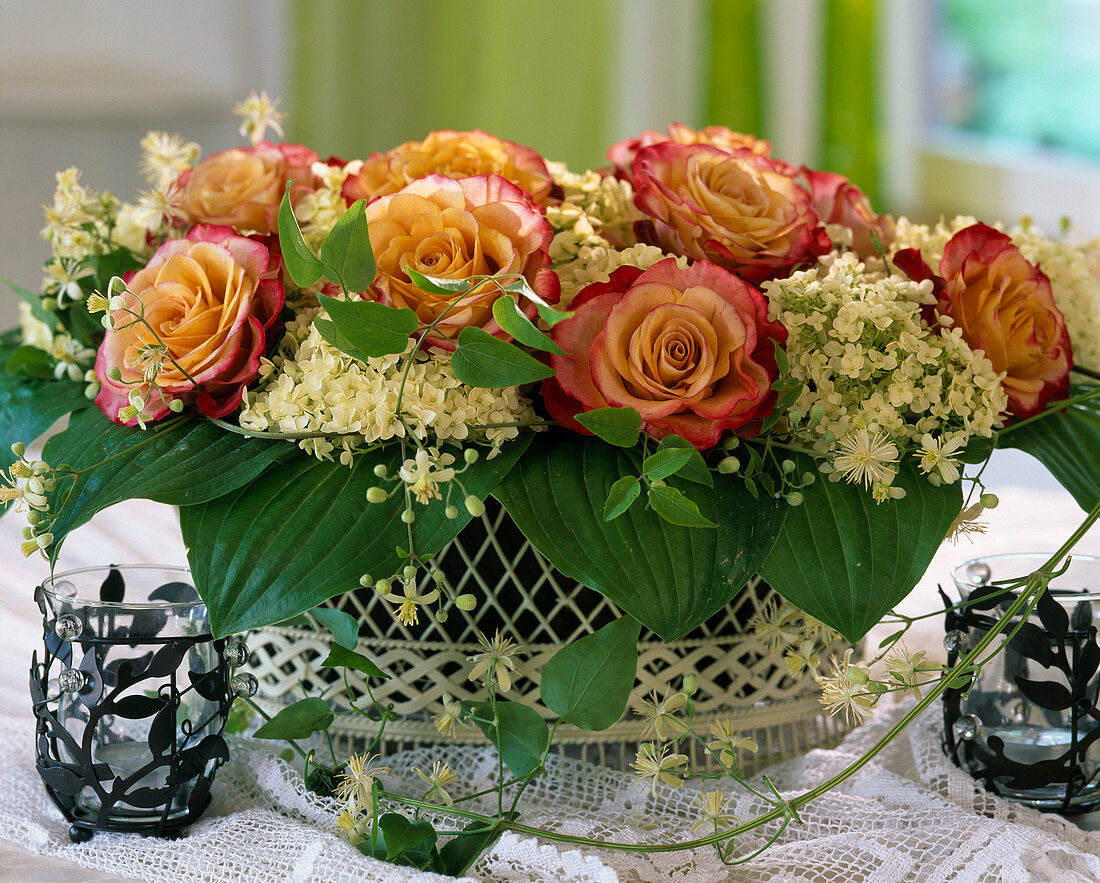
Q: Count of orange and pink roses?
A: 9